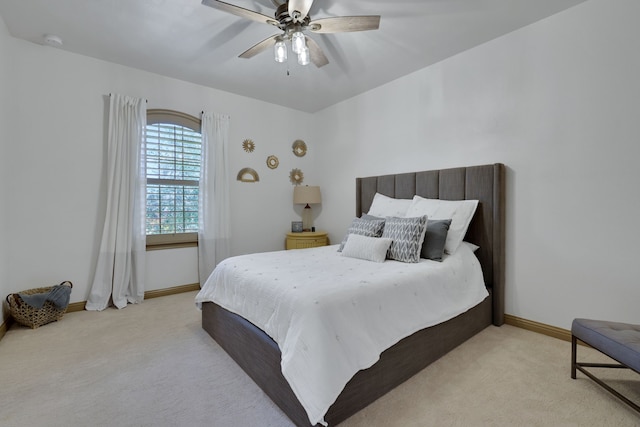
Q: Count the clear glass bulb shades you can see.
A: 3